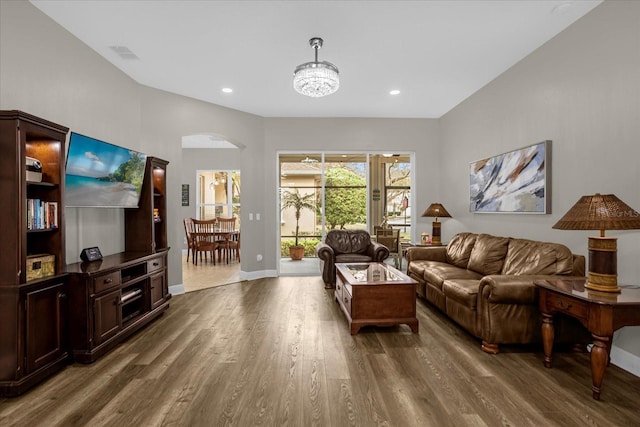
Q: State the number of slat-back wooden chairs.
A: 4